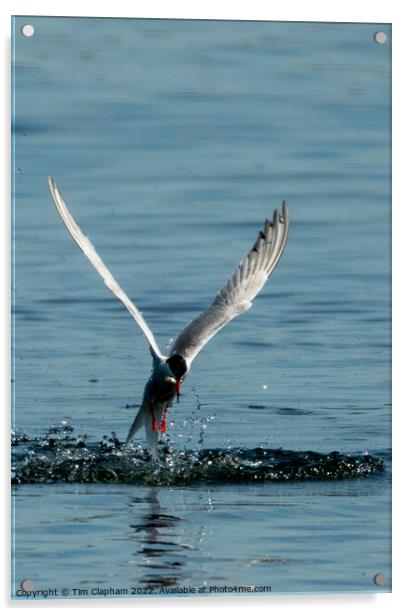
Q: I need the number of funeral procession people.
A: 0